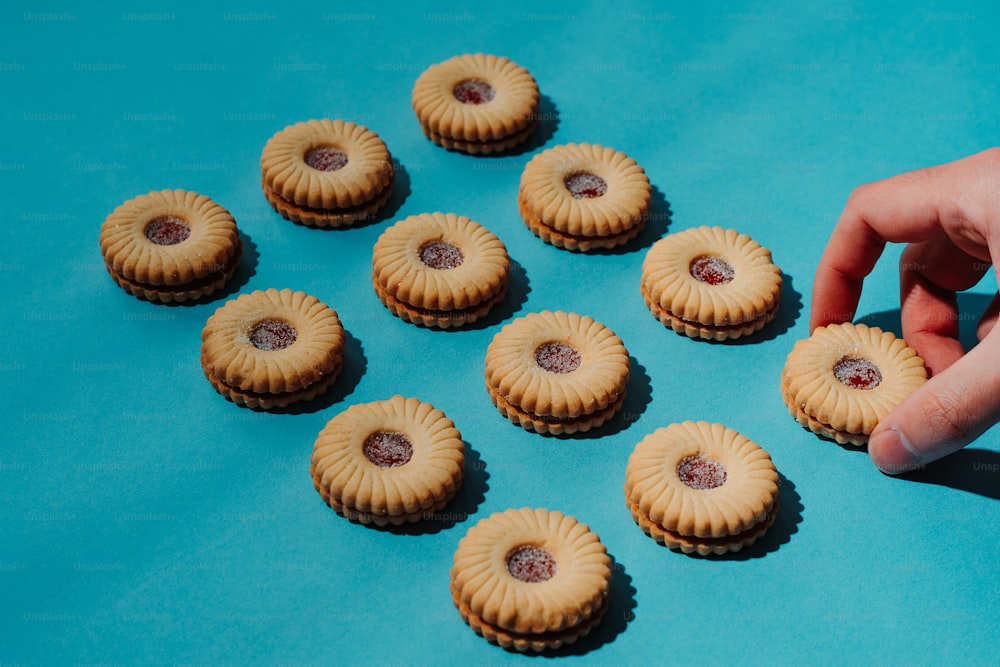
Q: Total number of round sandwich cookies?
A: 12